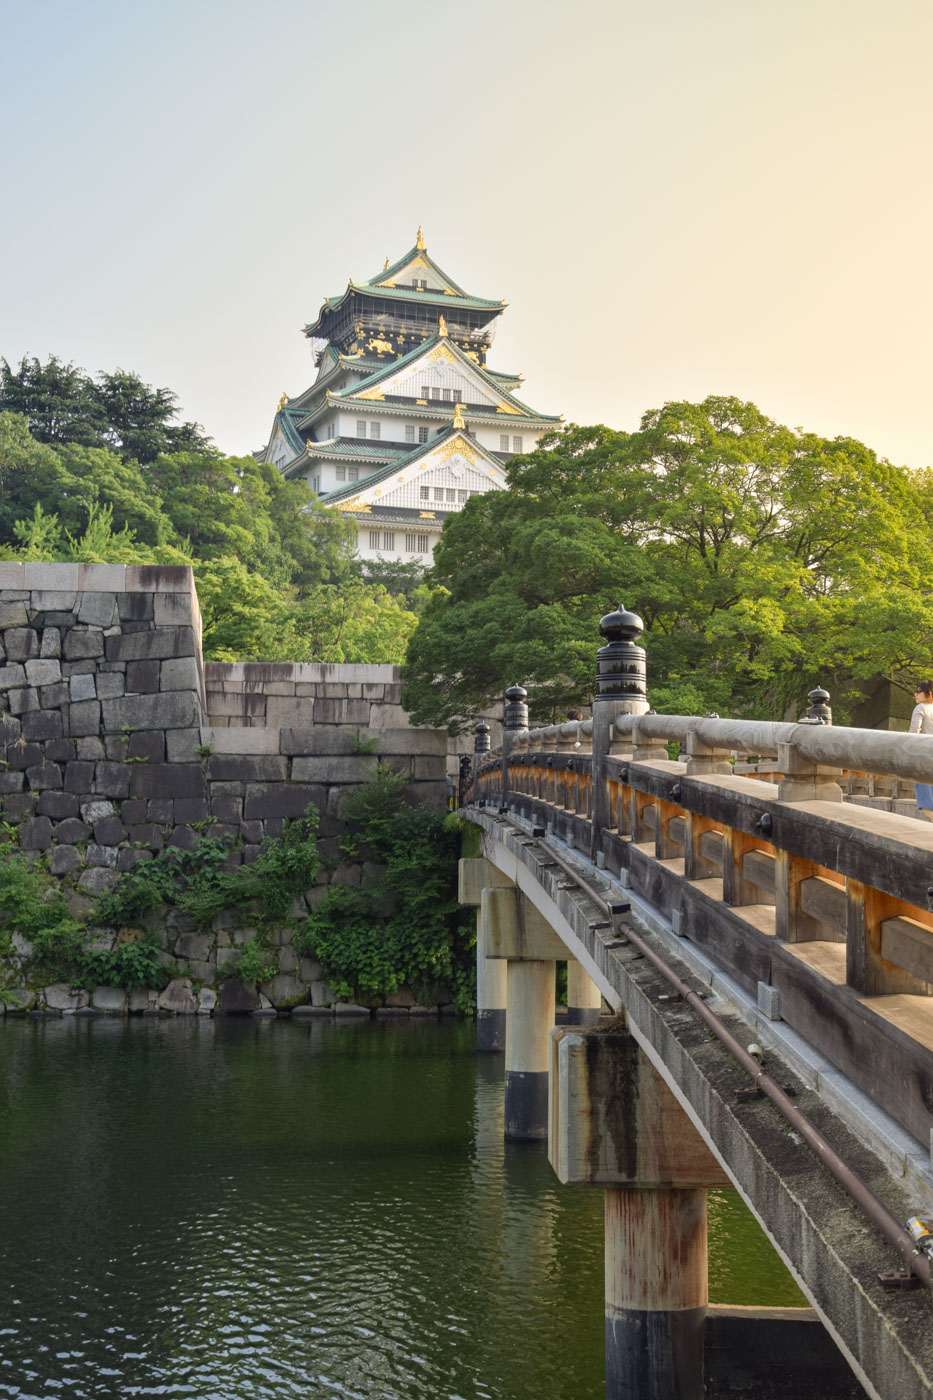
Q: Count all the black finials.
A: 5